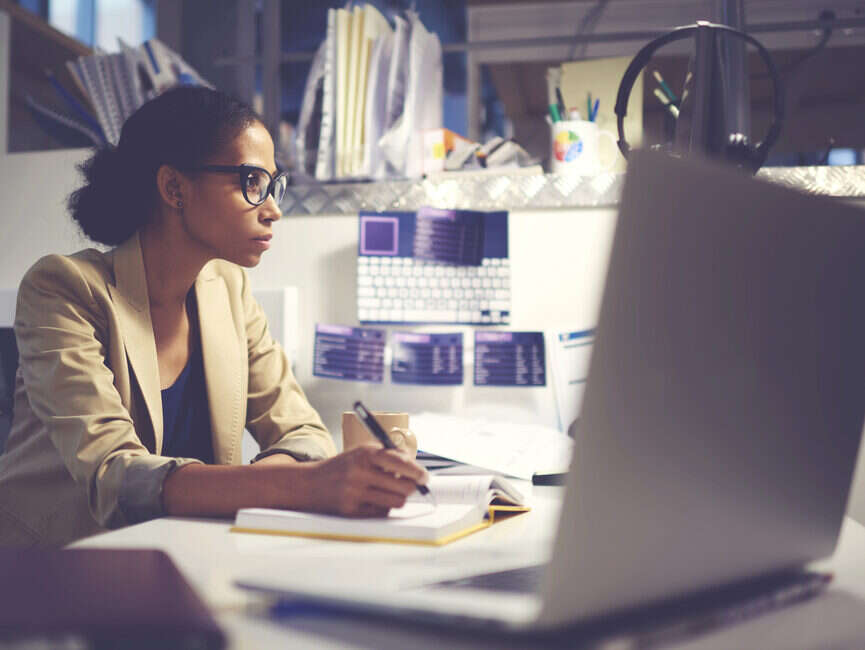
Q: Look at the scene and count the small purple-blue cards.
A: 4